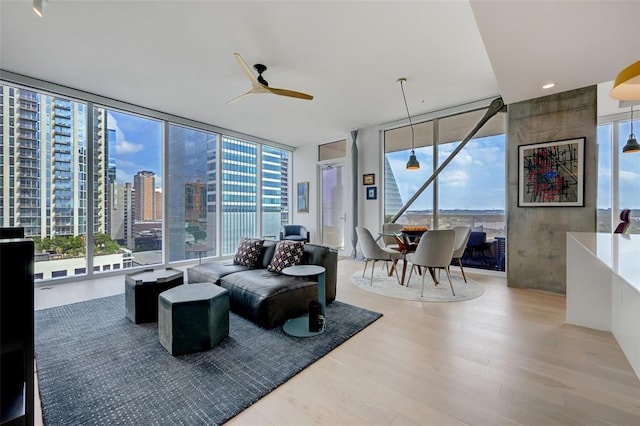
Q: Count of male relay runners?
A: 0